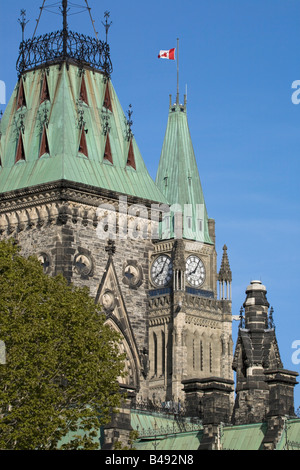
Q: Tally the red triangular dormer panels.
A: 9